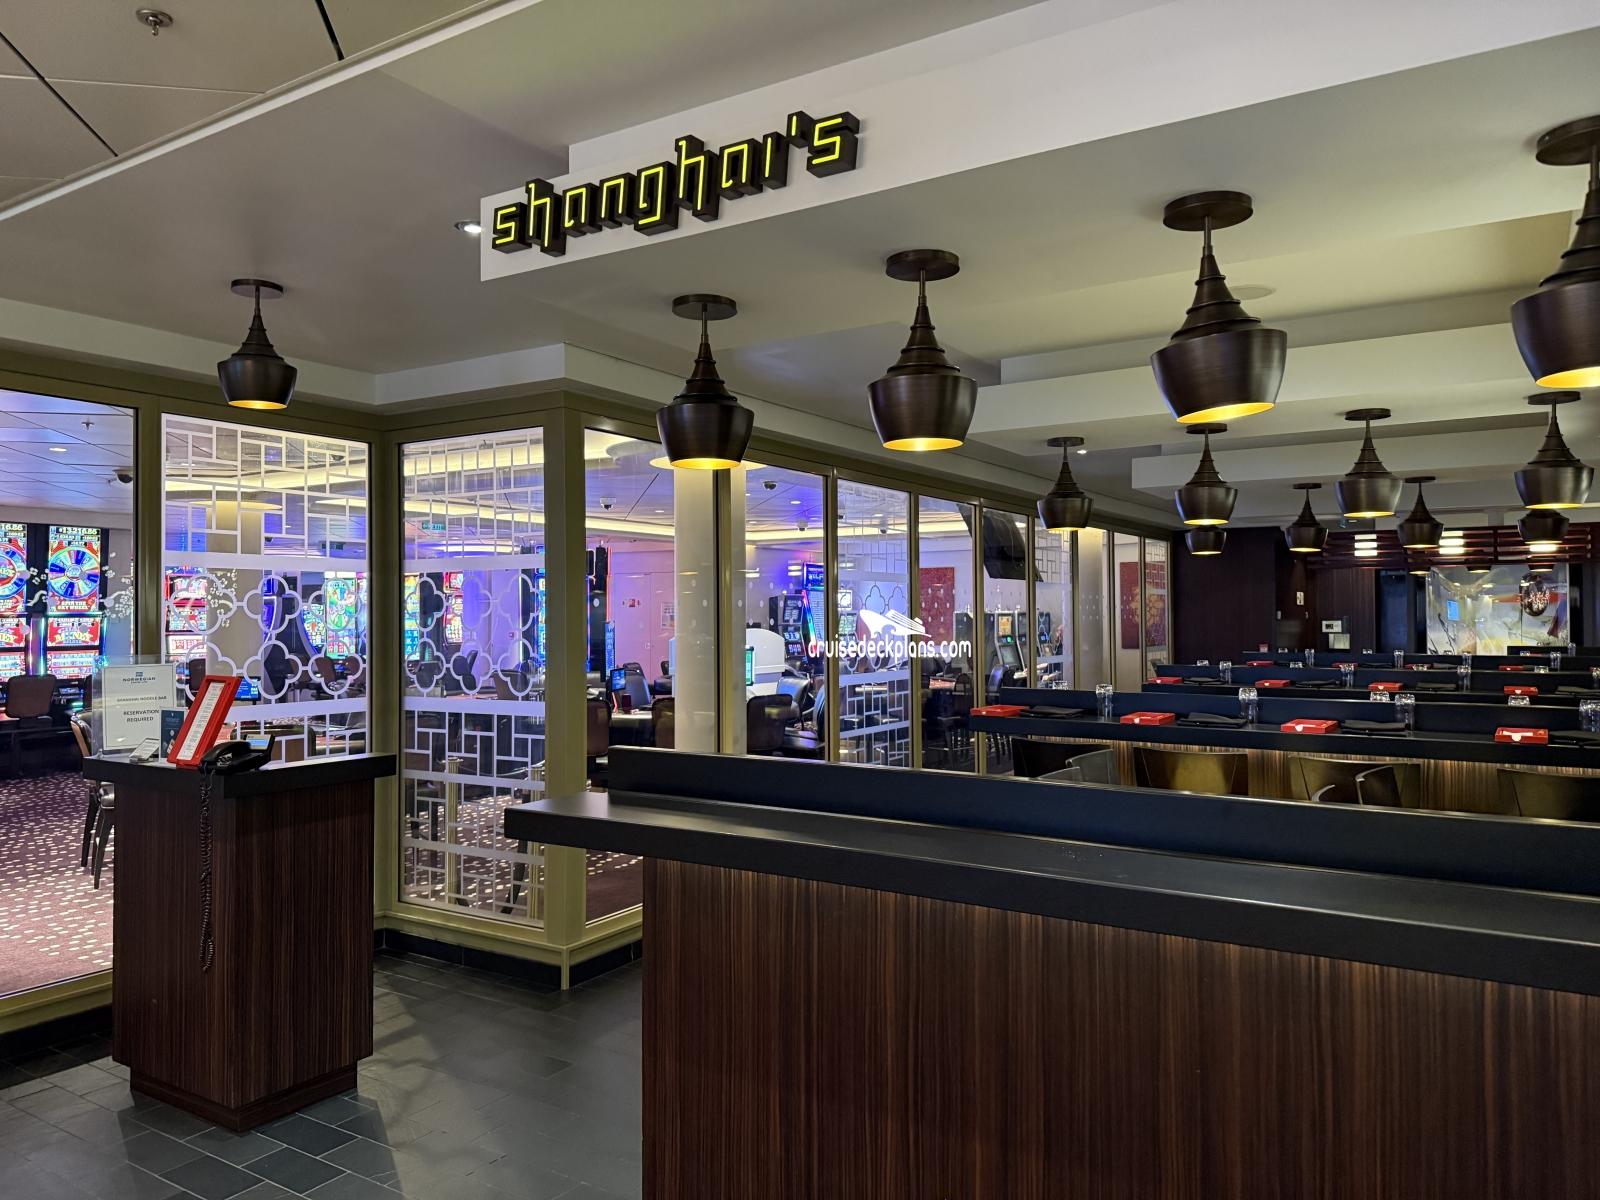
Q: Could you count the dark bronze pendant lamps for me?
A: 13